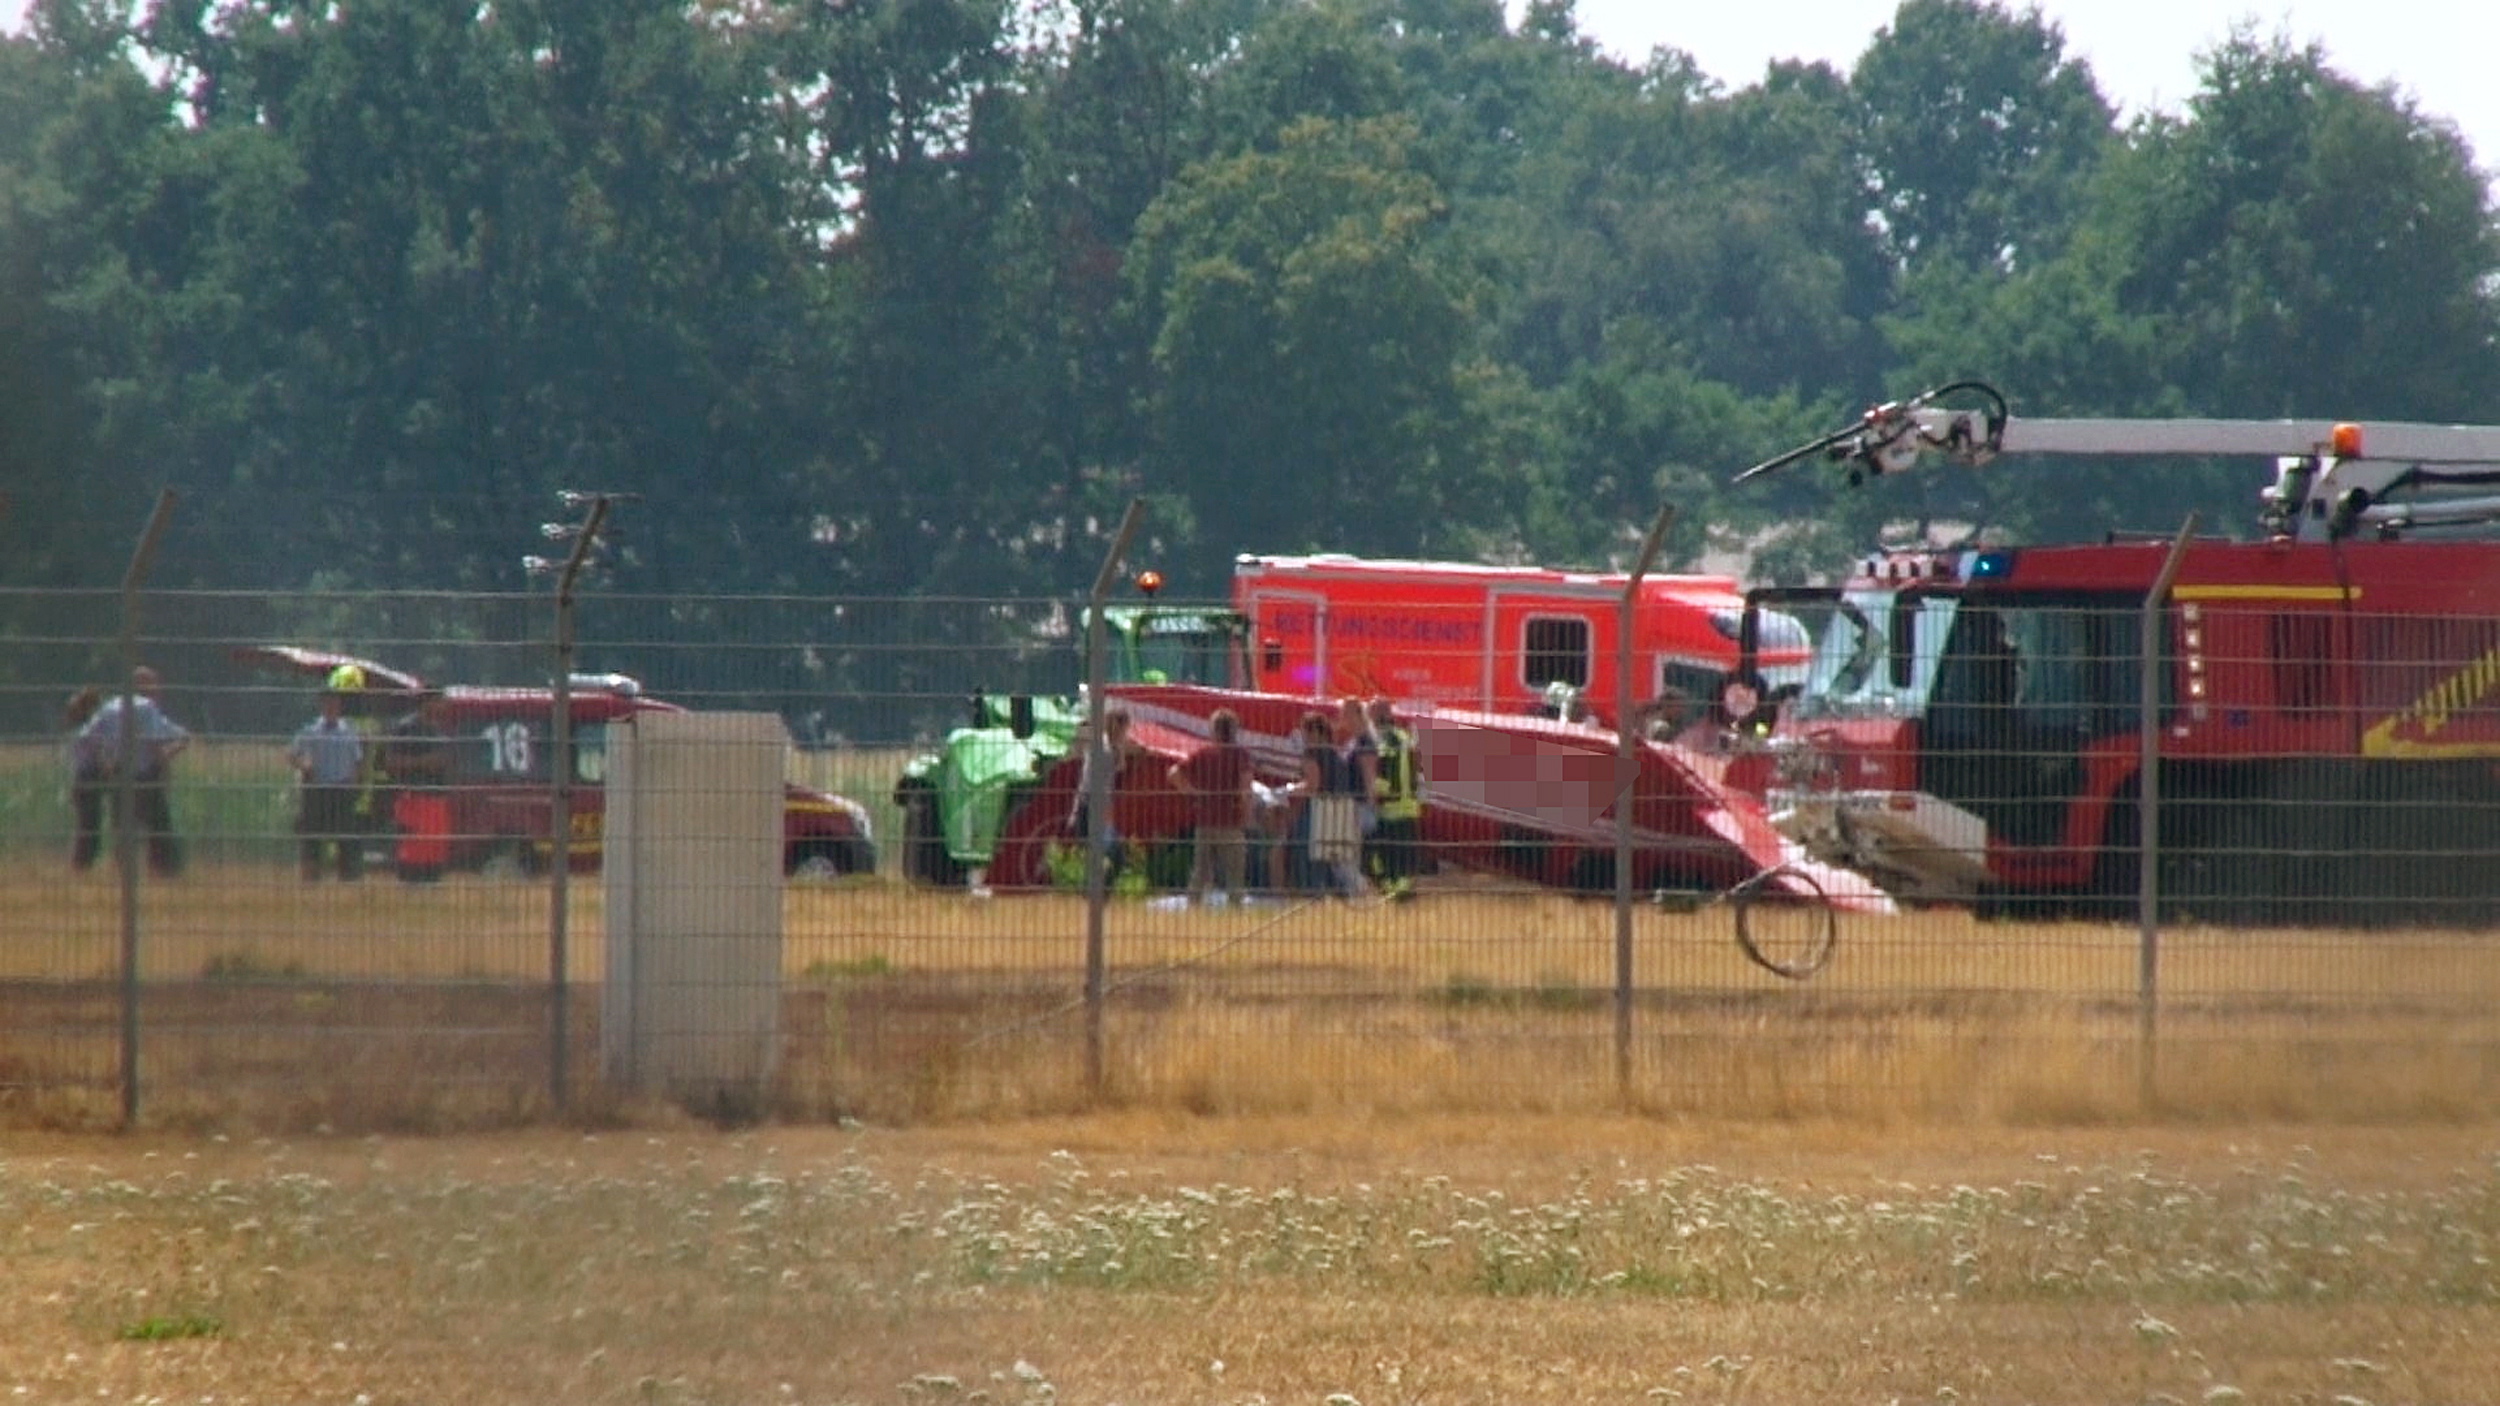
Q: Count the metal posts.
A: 5